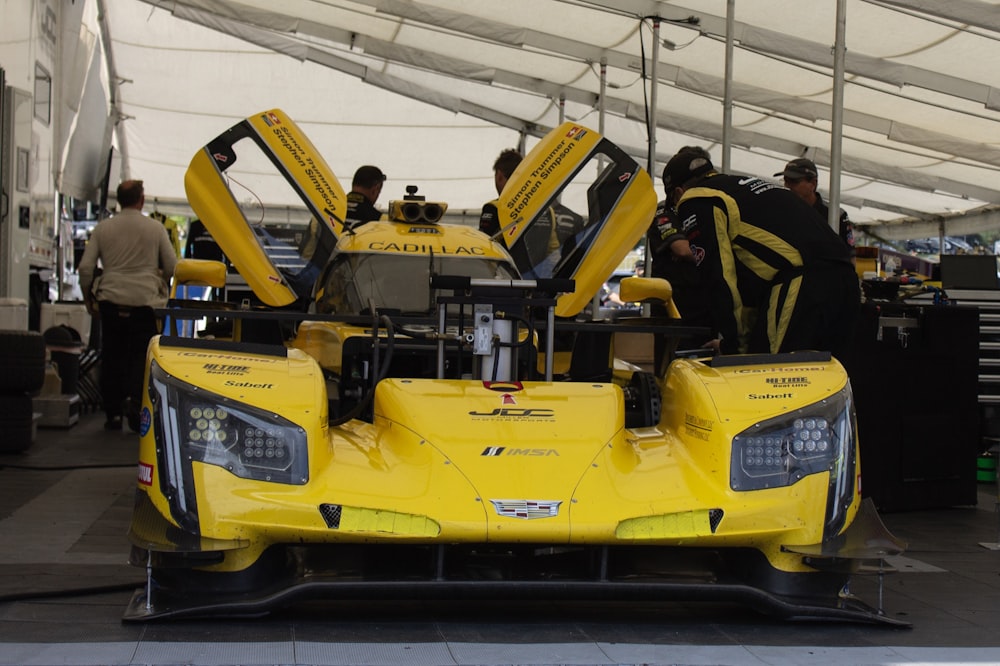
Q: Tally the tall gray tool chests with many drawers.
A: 1